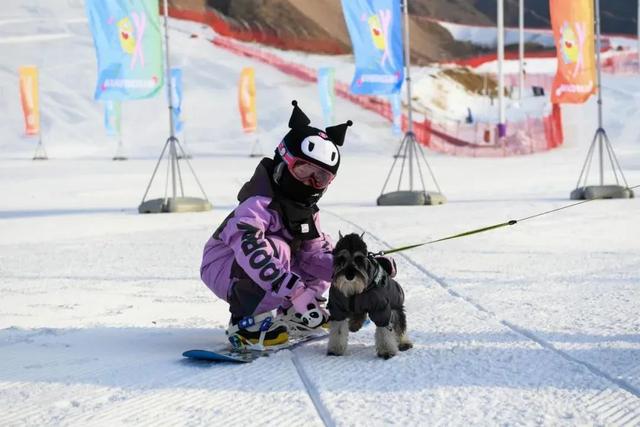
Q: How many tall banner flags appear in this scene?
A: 9